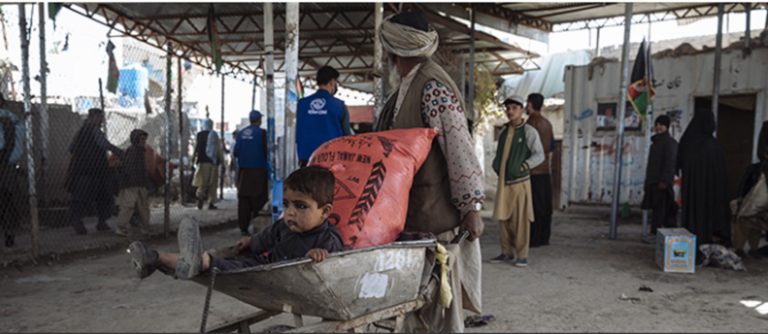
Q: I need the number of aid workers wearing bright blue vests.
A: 2